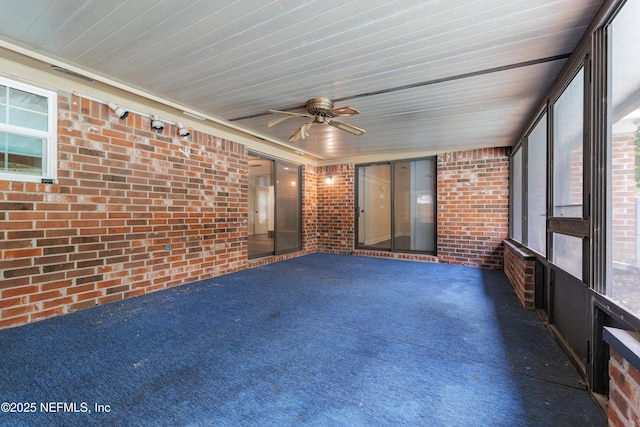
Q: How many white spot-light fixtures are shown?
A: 3